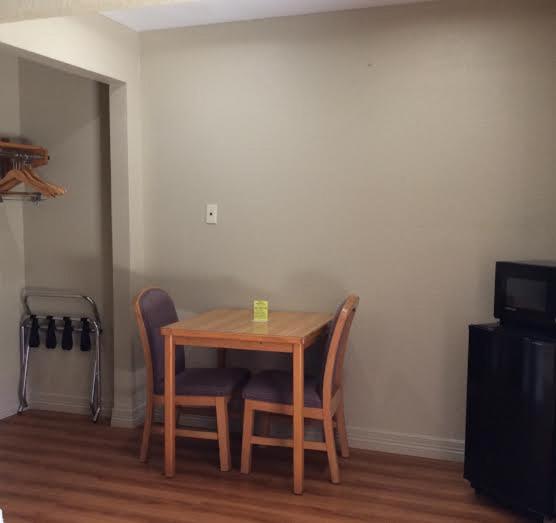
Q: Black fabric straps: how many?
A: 4